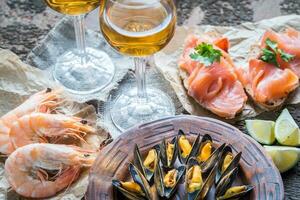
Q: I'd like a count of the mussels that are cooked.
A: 9